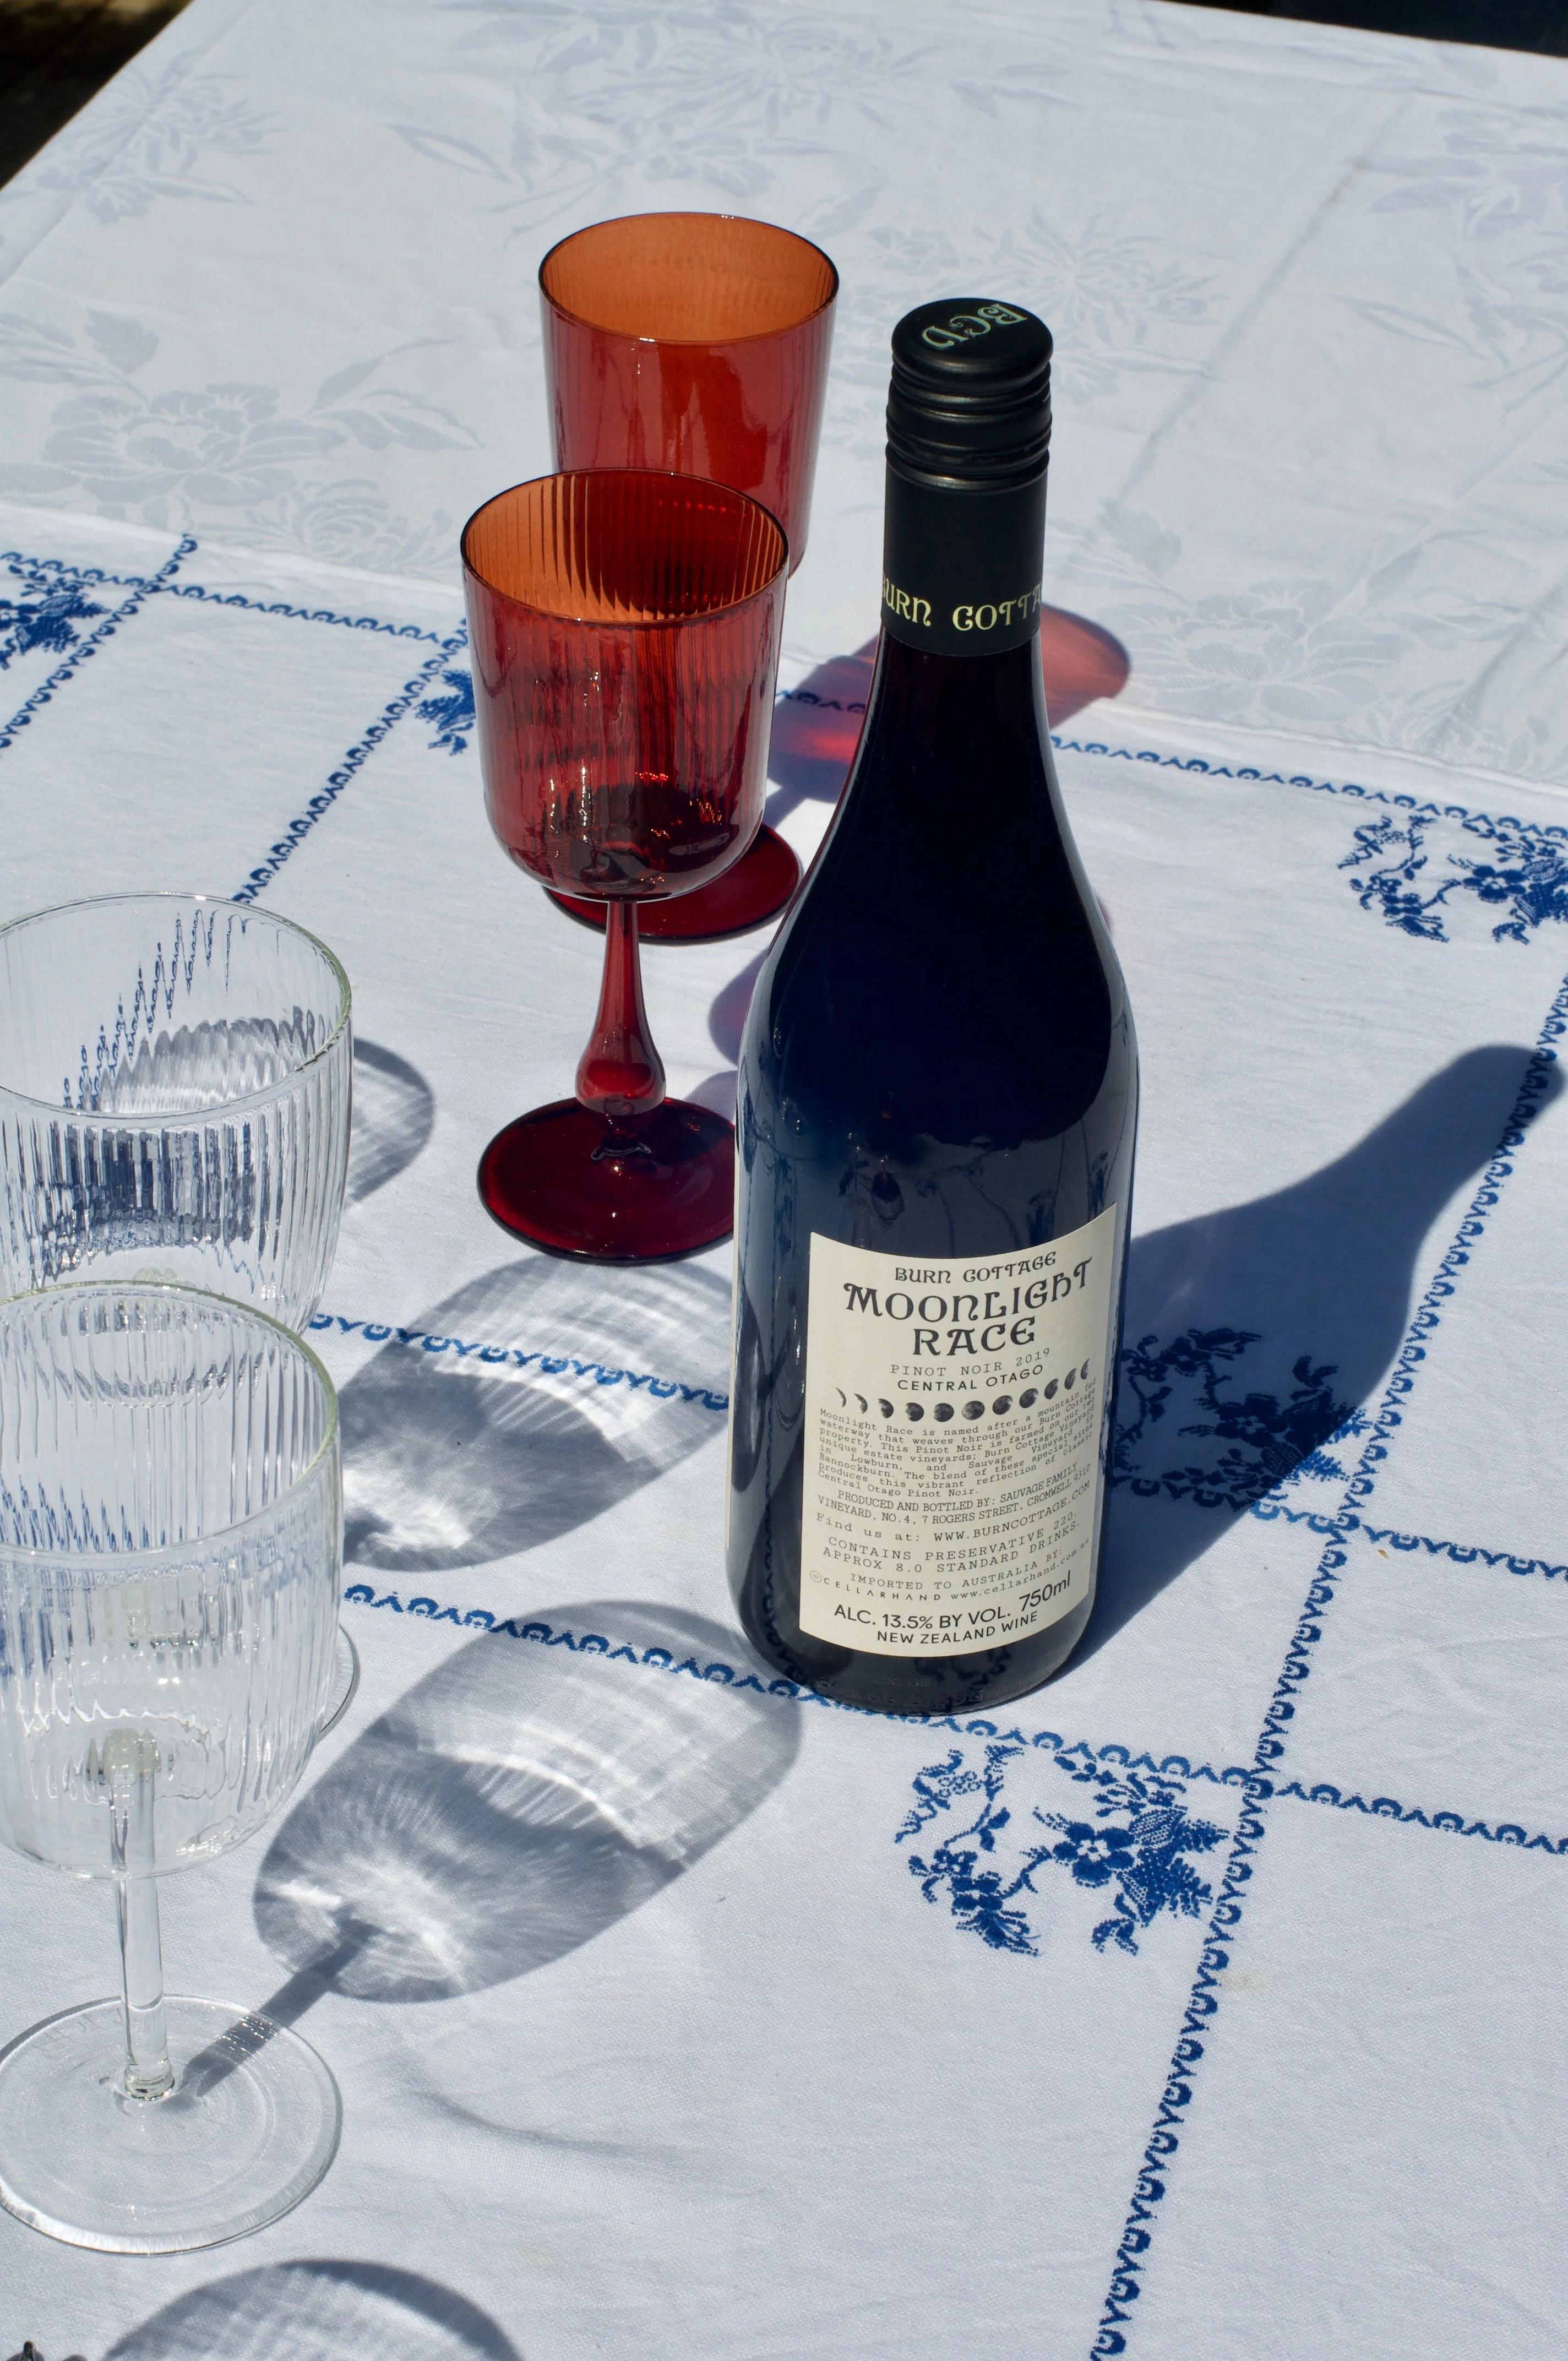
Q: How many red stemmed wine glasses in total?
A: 2